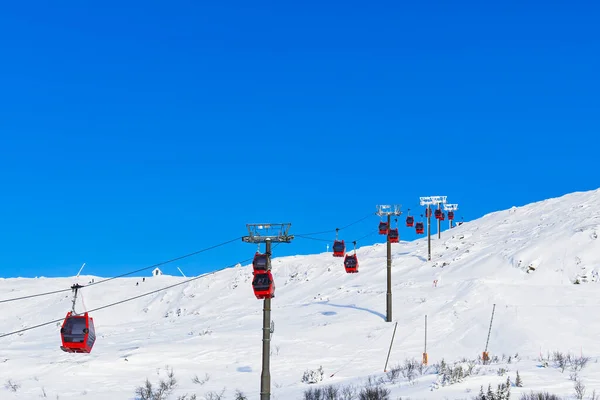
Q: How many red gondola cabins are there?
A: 13